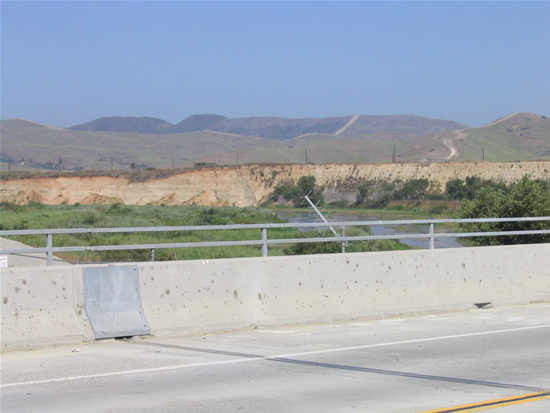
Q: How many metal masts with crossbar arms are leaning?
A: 1